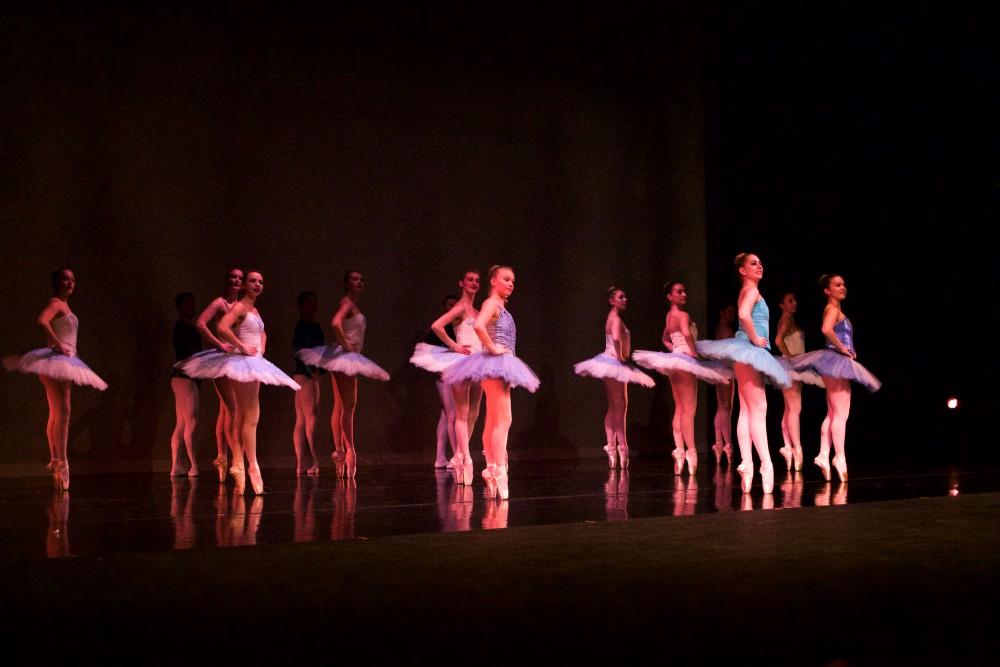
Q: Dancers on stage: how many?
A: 15